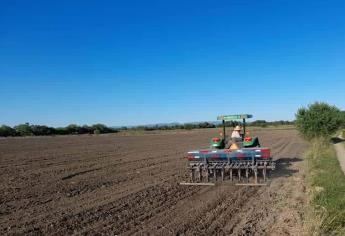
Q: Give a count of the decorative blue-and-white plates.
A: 0